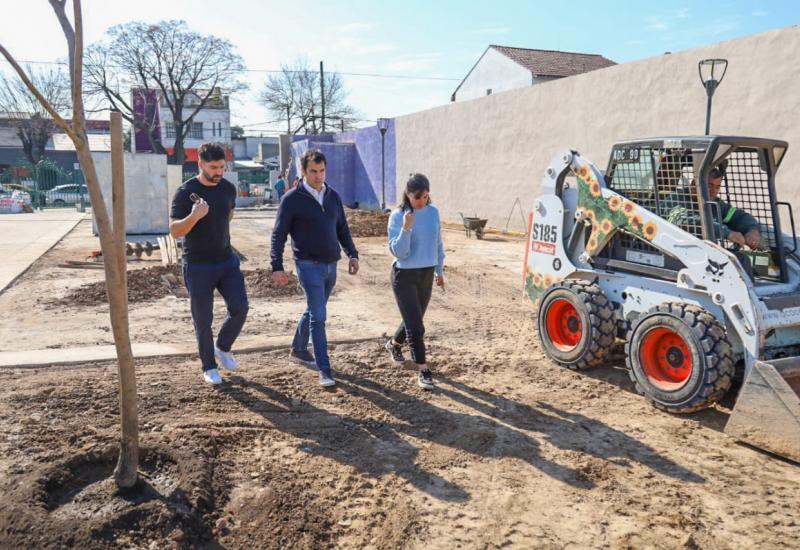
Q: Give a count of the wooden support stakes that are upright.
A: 1